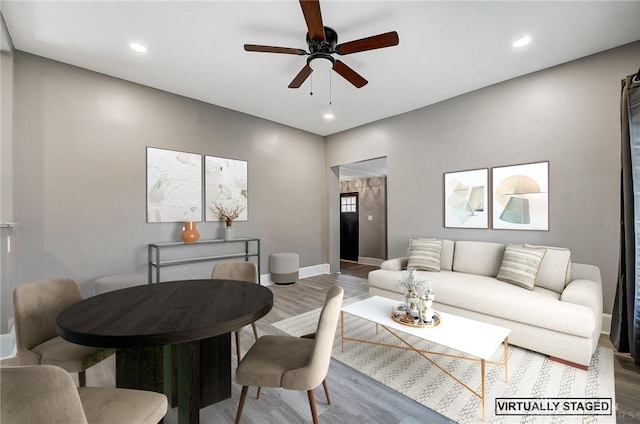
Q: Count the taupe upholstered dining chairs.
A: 4